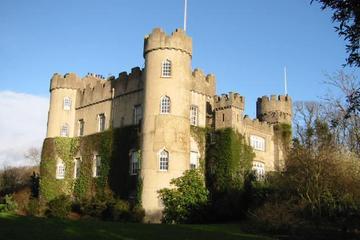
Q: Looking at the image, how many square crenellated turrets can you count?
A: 1